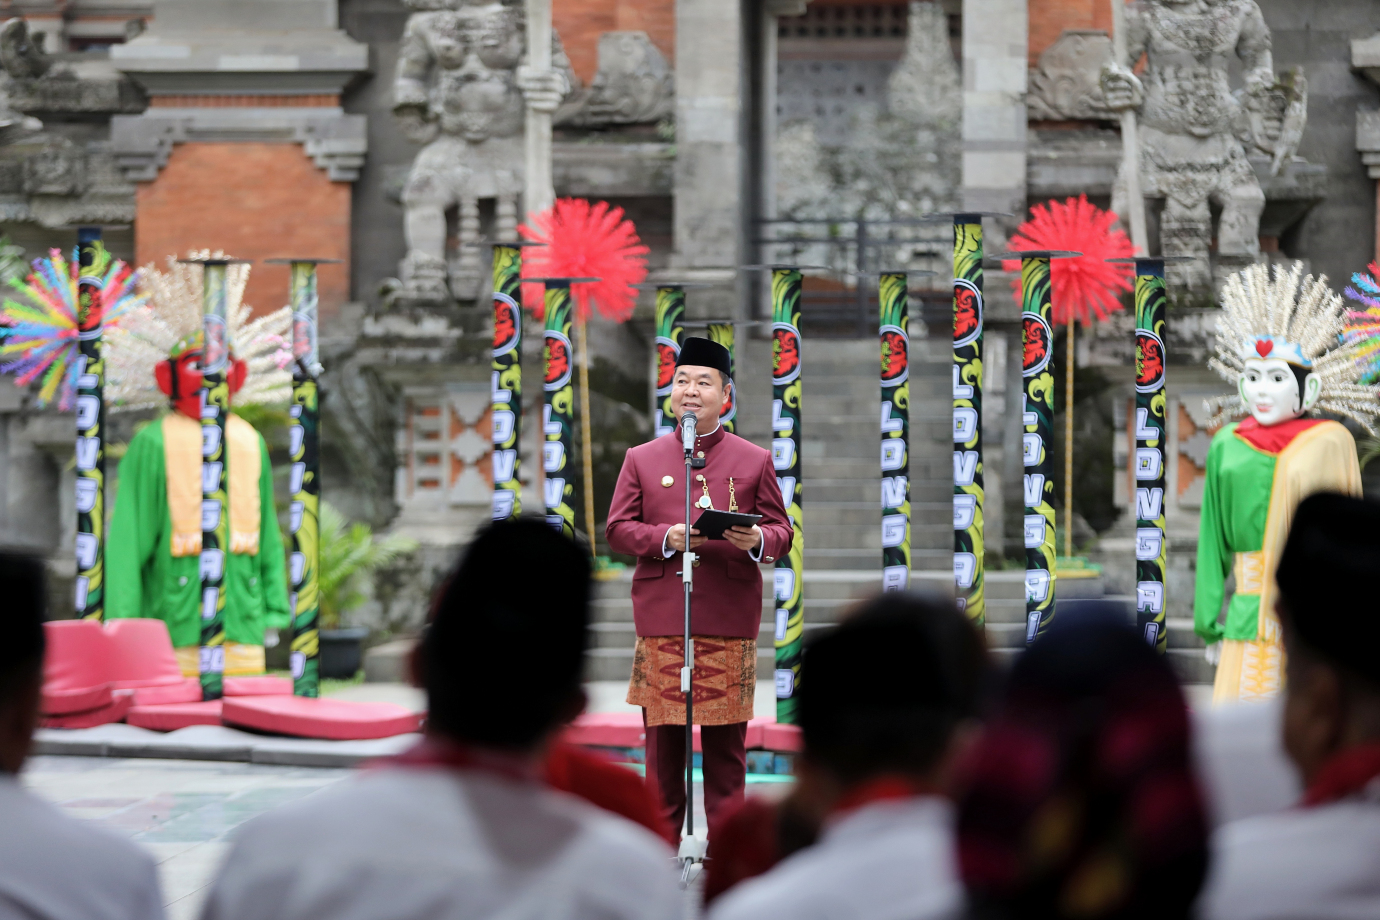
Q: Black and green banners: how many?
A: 12